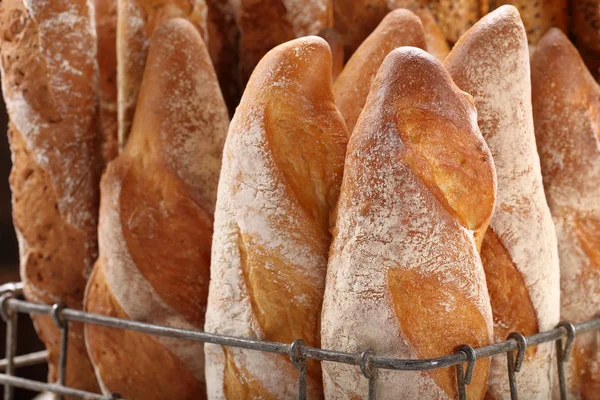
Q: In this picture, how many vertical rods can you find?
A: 7